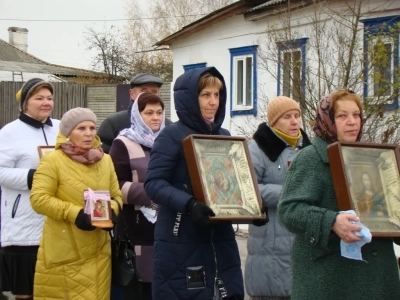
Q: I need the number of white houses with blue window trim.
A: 1